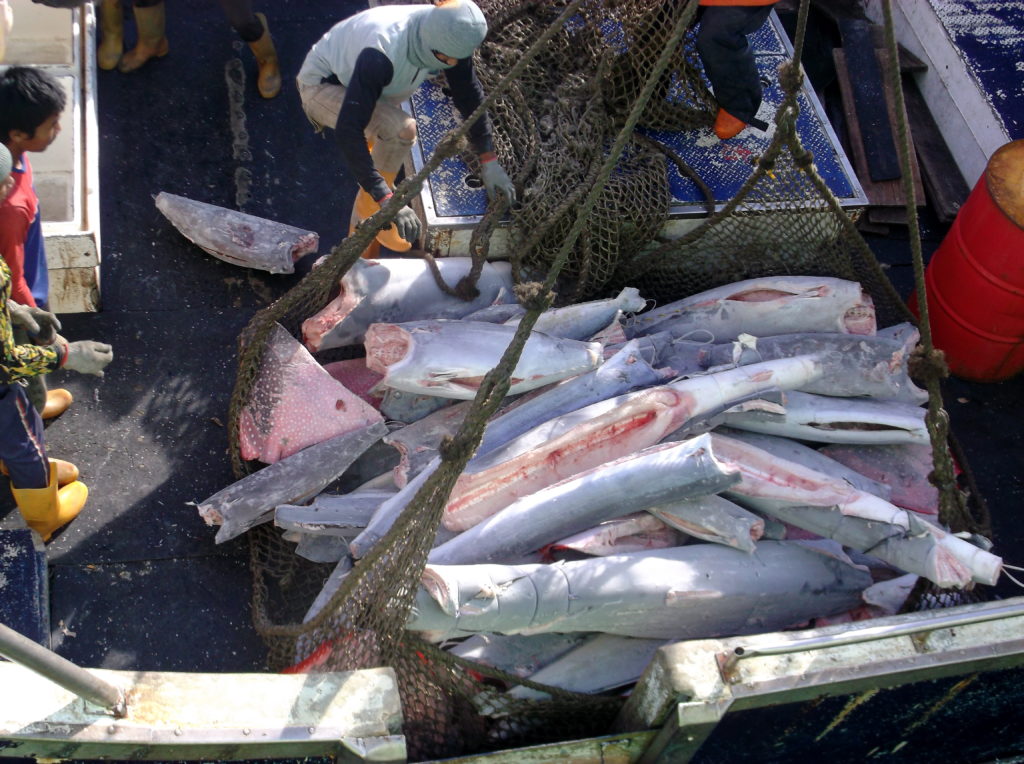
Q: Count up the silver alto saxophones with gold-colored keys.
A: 0